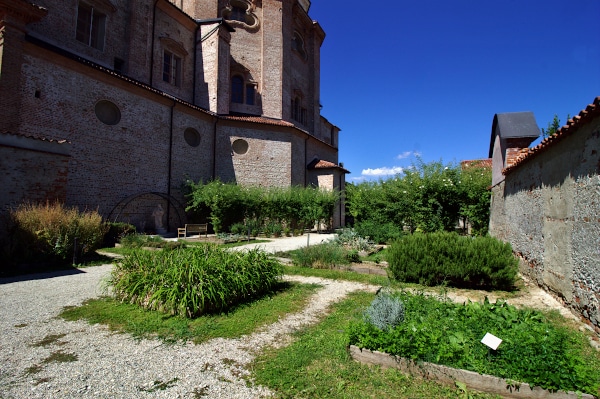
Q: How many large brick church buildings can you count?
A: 1